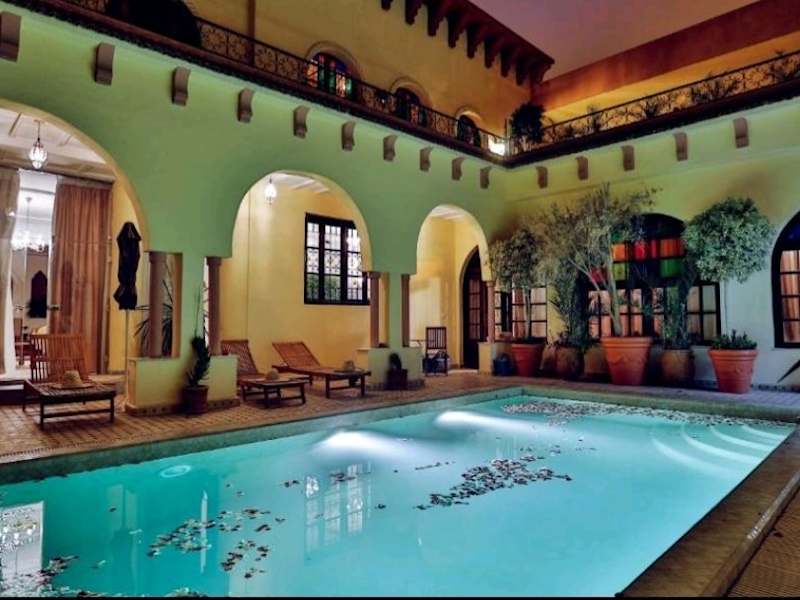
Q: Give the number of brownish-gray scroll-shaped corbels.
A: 15